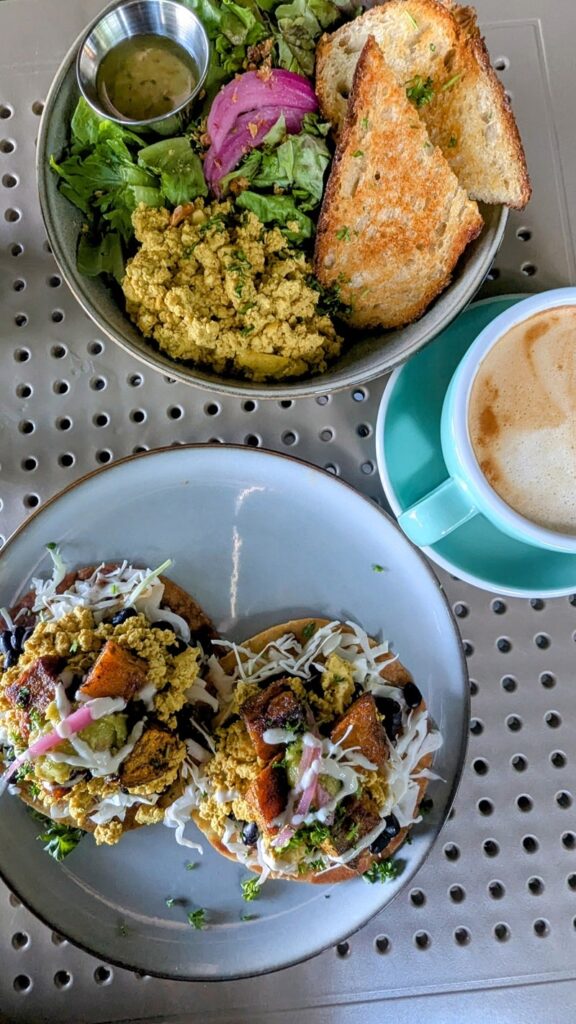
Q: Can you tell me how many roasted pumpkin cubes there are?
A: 7